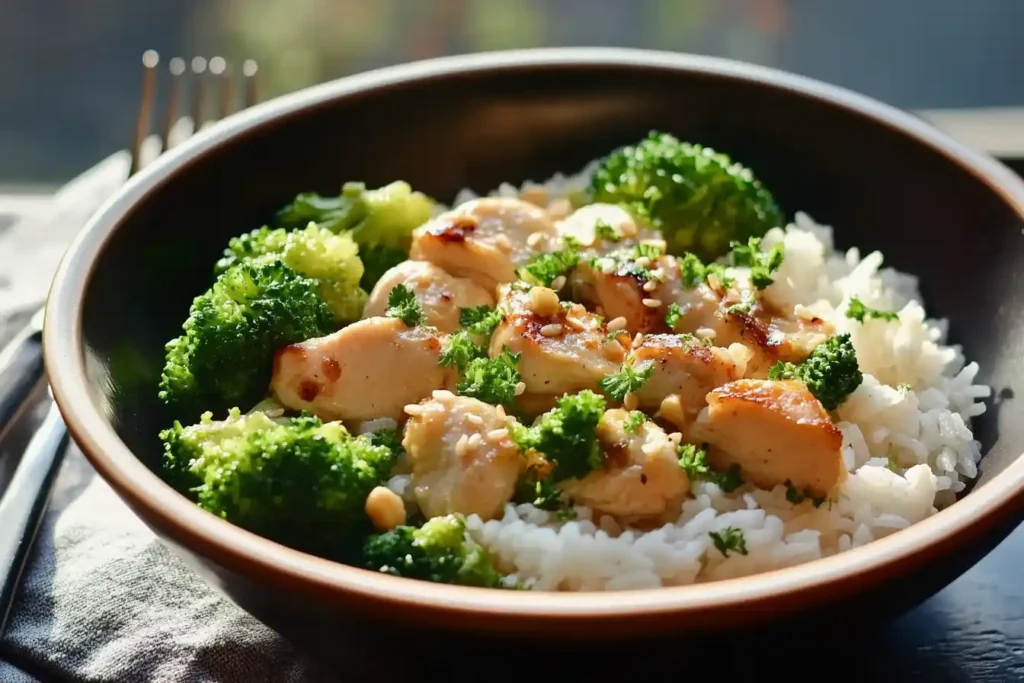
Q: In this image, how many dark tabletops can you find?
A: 1